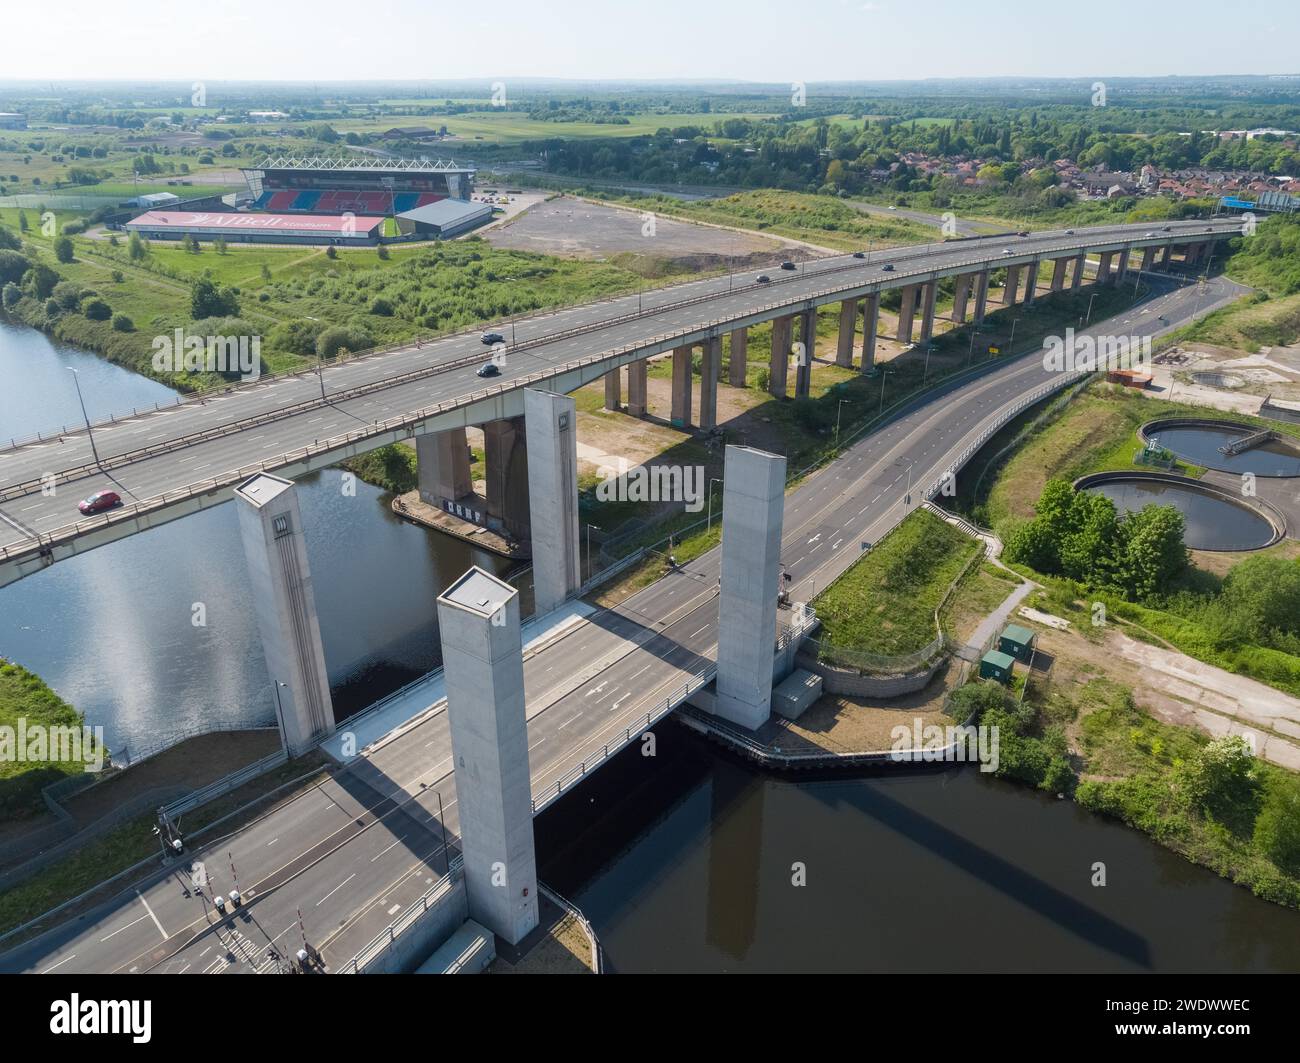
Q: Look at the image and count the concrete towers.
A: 4